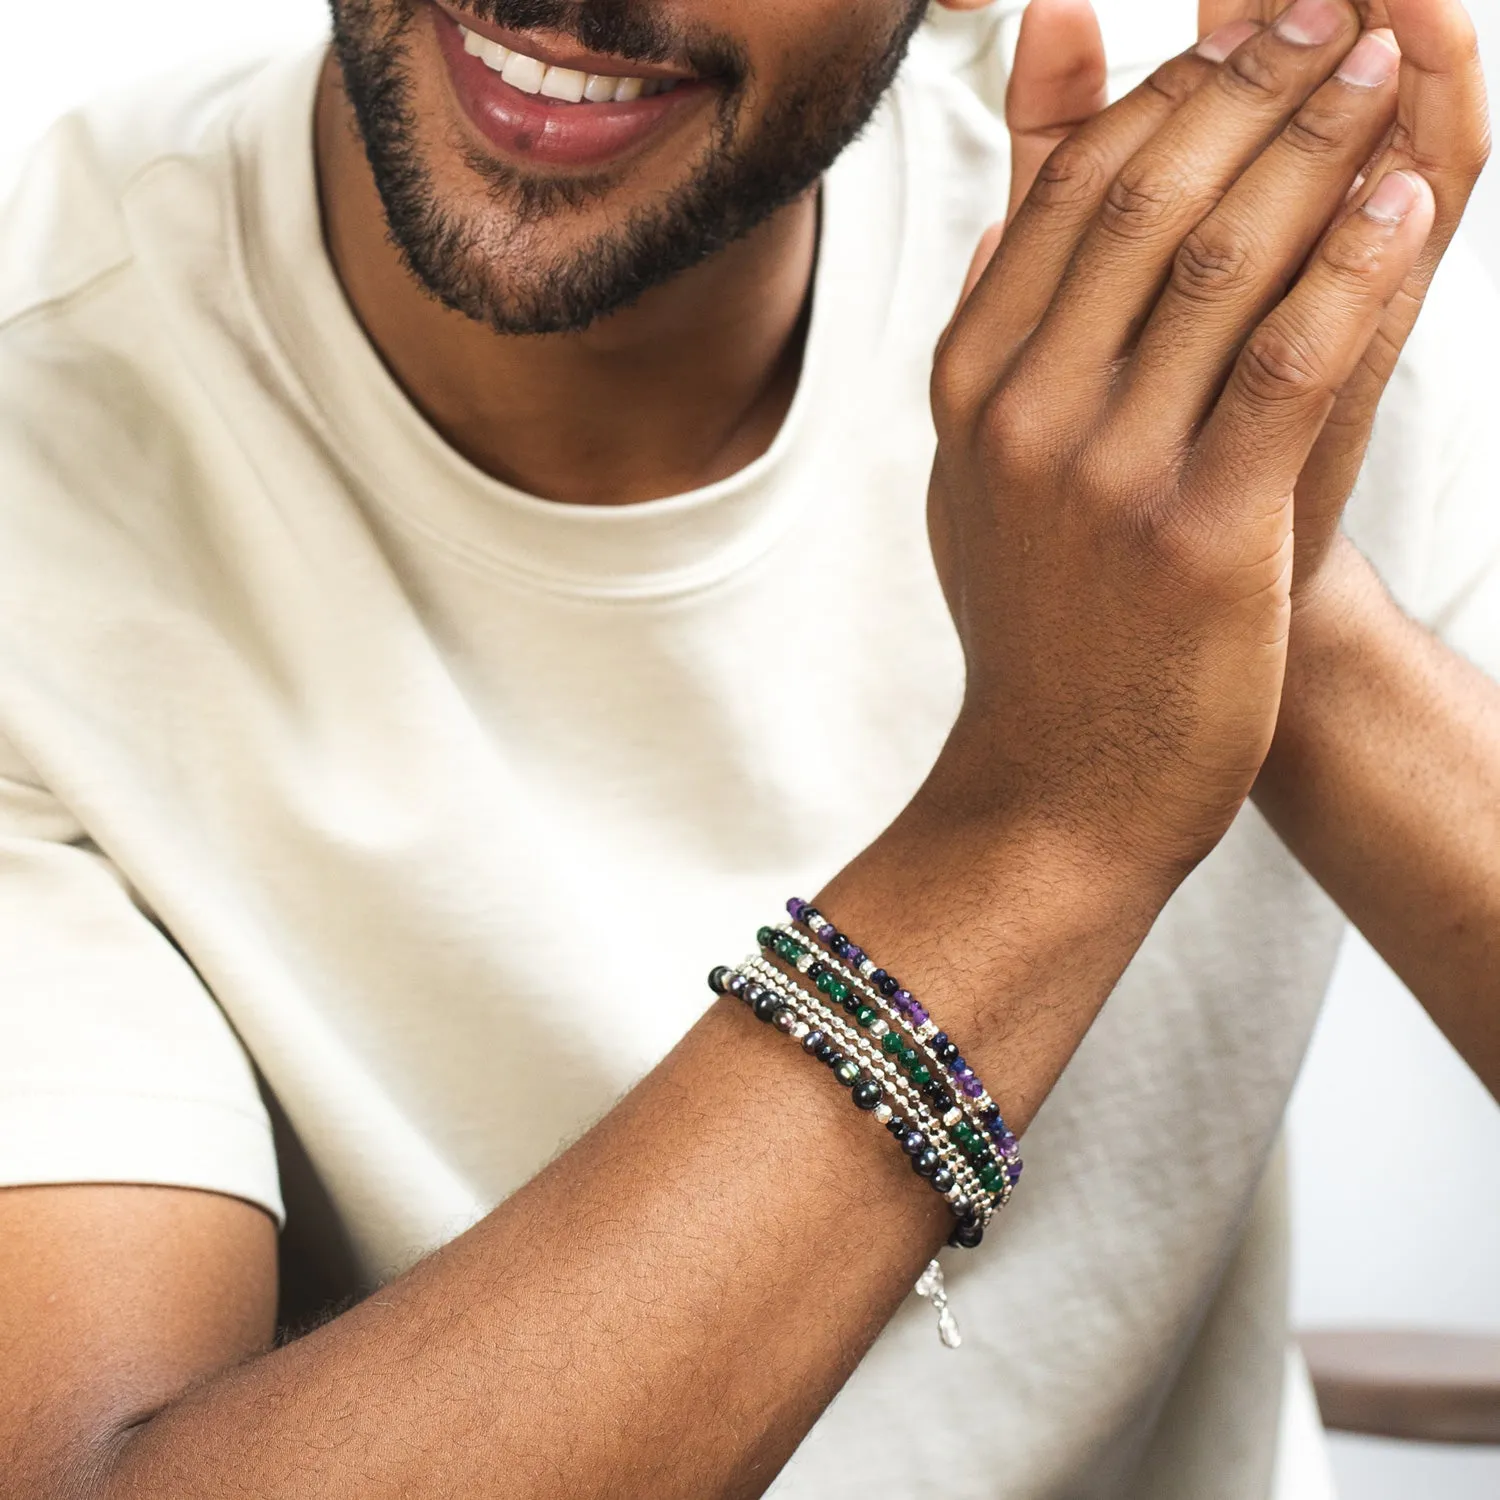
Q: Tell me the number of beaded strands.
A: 6